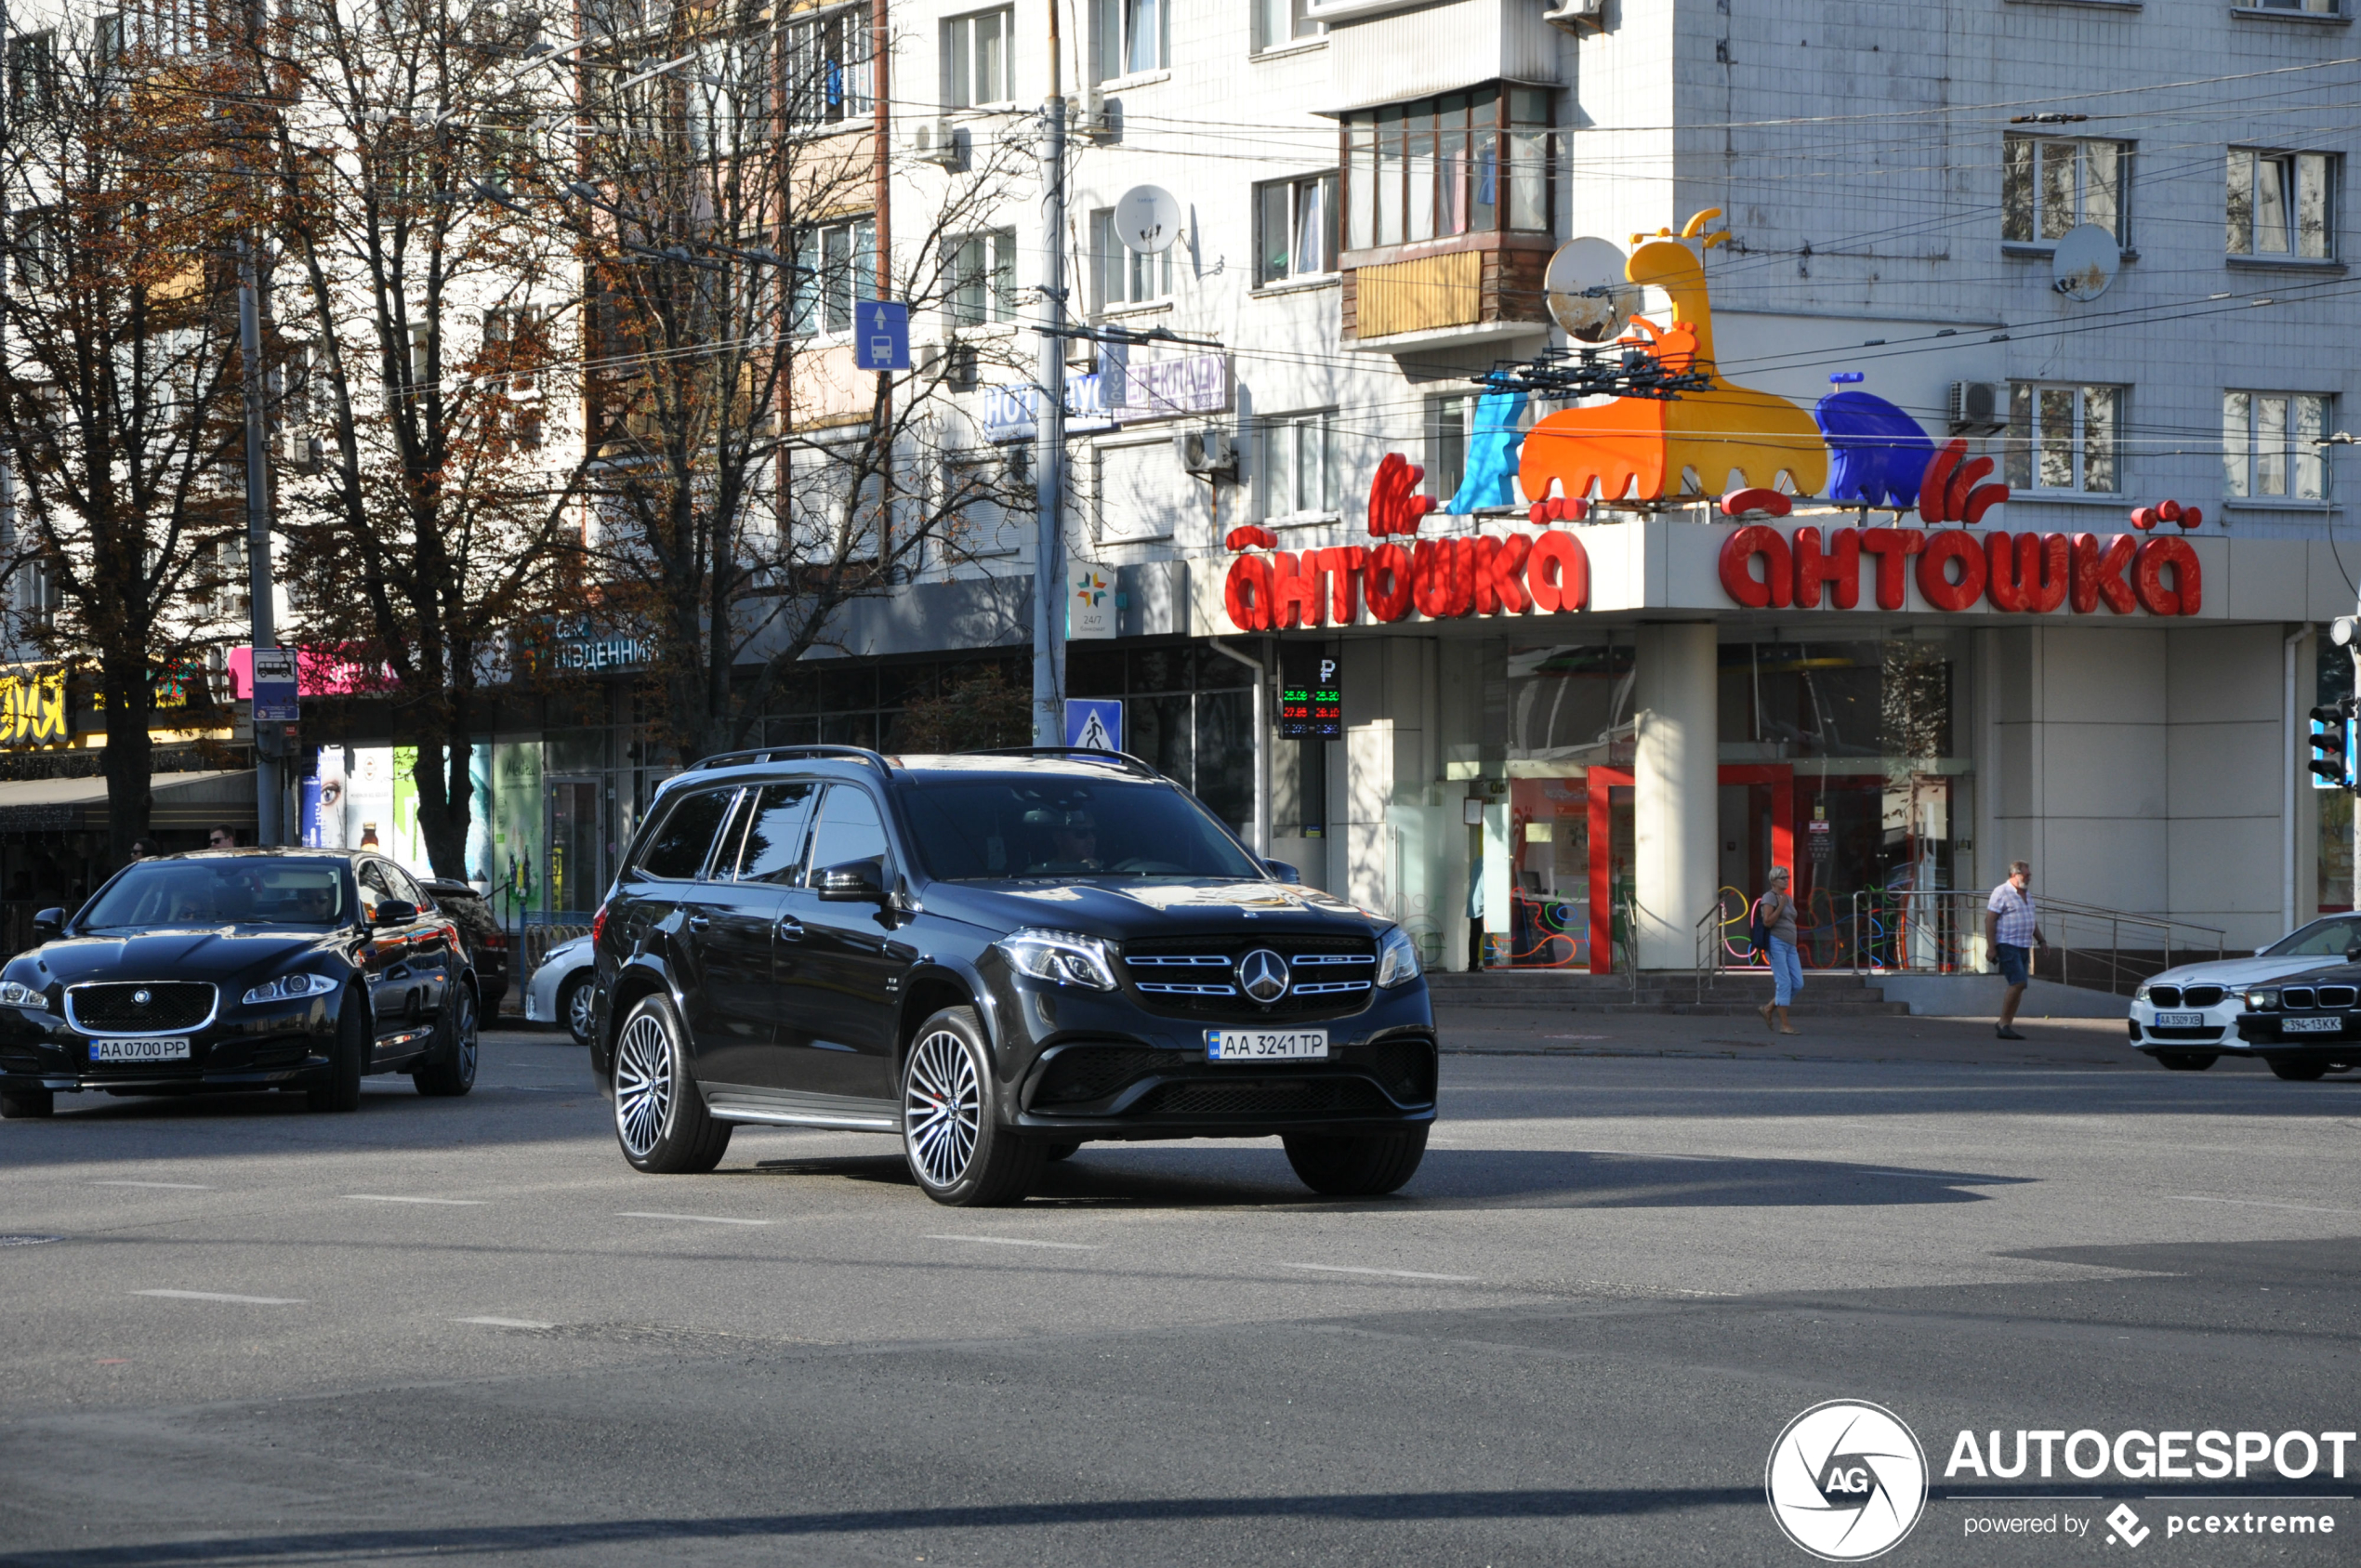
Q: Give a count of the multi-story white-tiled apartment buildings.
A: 1